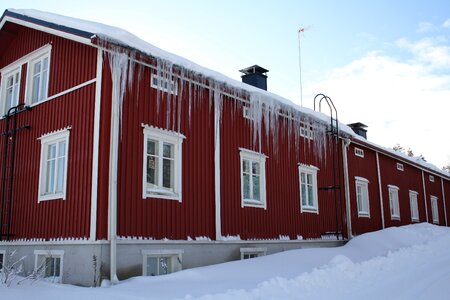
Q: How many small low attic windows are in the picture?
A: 6